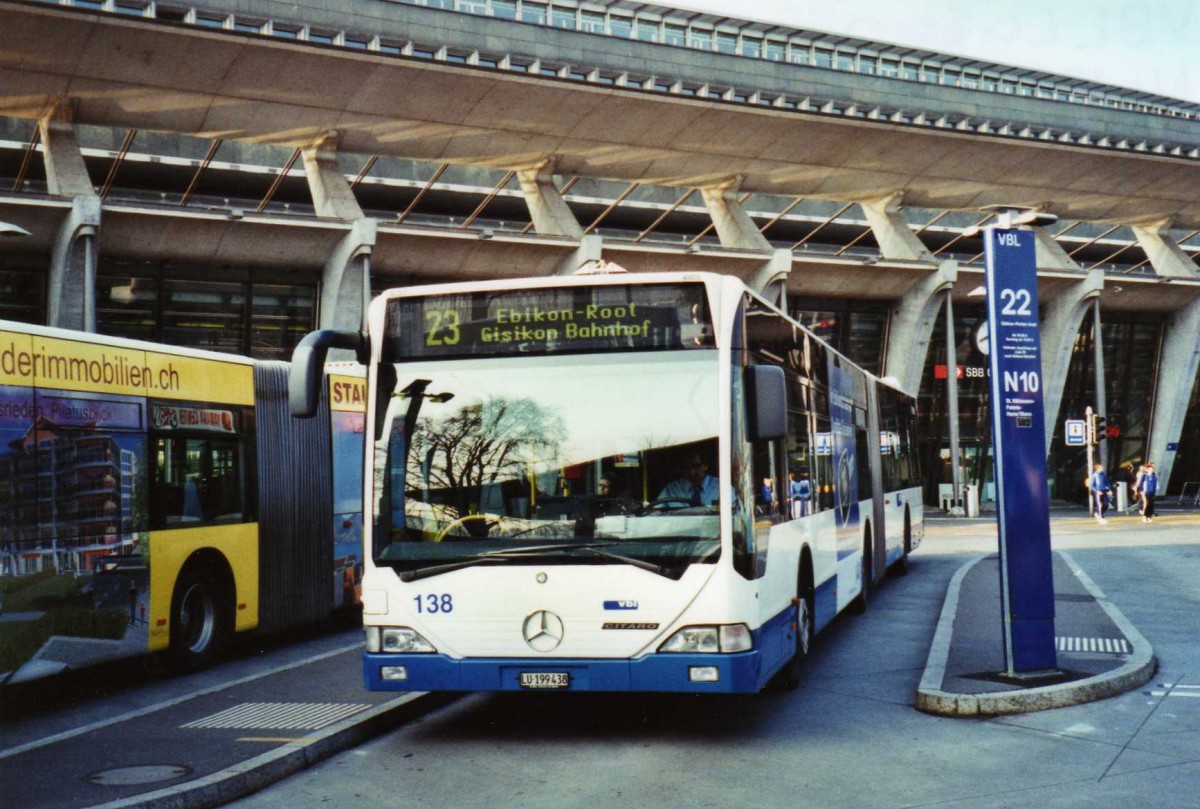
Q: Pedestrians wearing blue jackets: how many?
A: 2